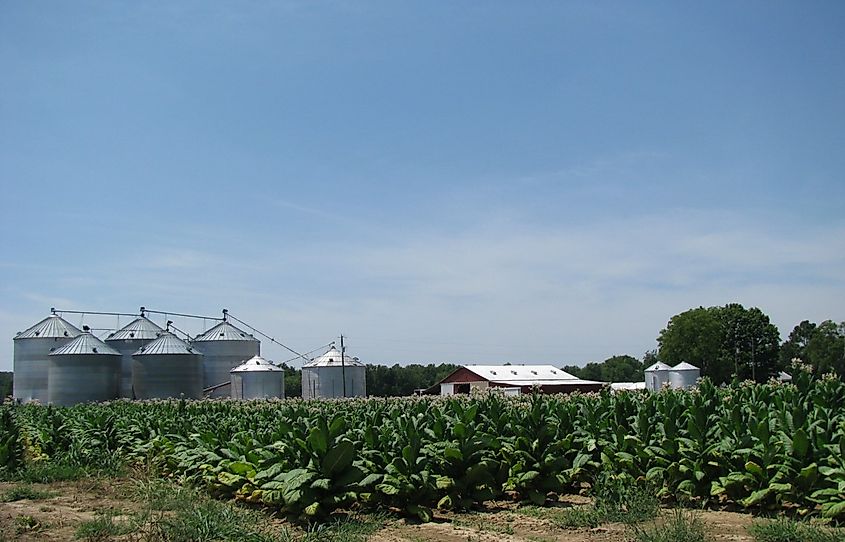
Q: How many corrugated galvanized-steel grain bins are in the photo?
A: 9